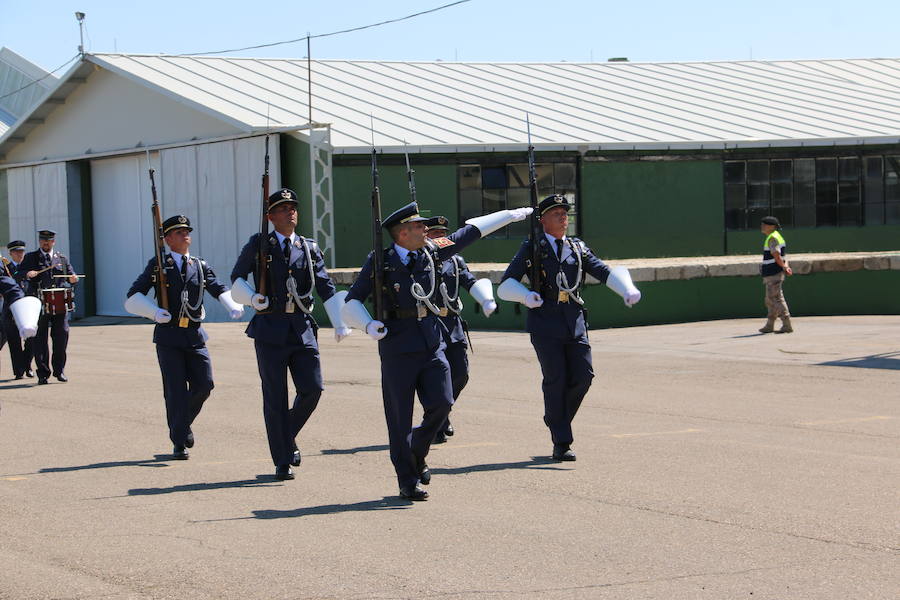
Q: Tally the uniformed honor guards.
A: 5